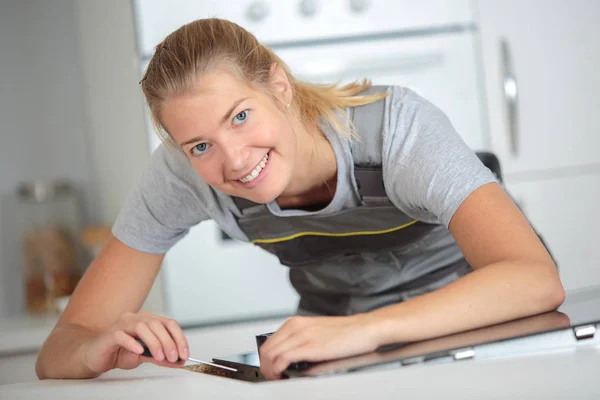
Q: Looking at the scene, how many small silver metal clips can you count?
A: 2